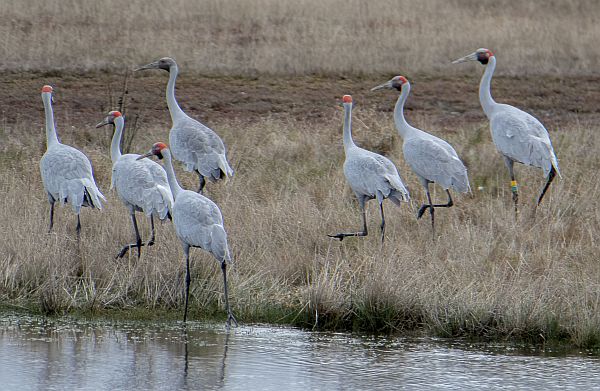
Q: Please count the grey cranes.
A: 7